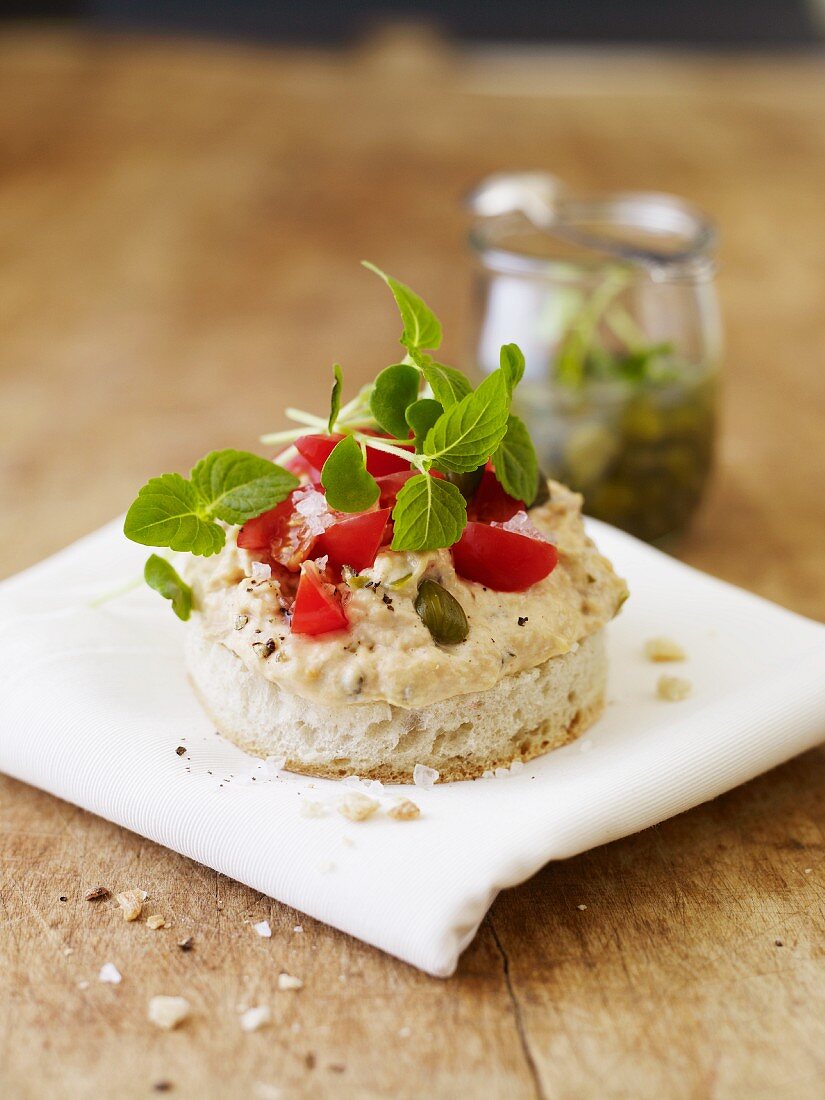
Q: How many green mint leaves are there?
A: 13